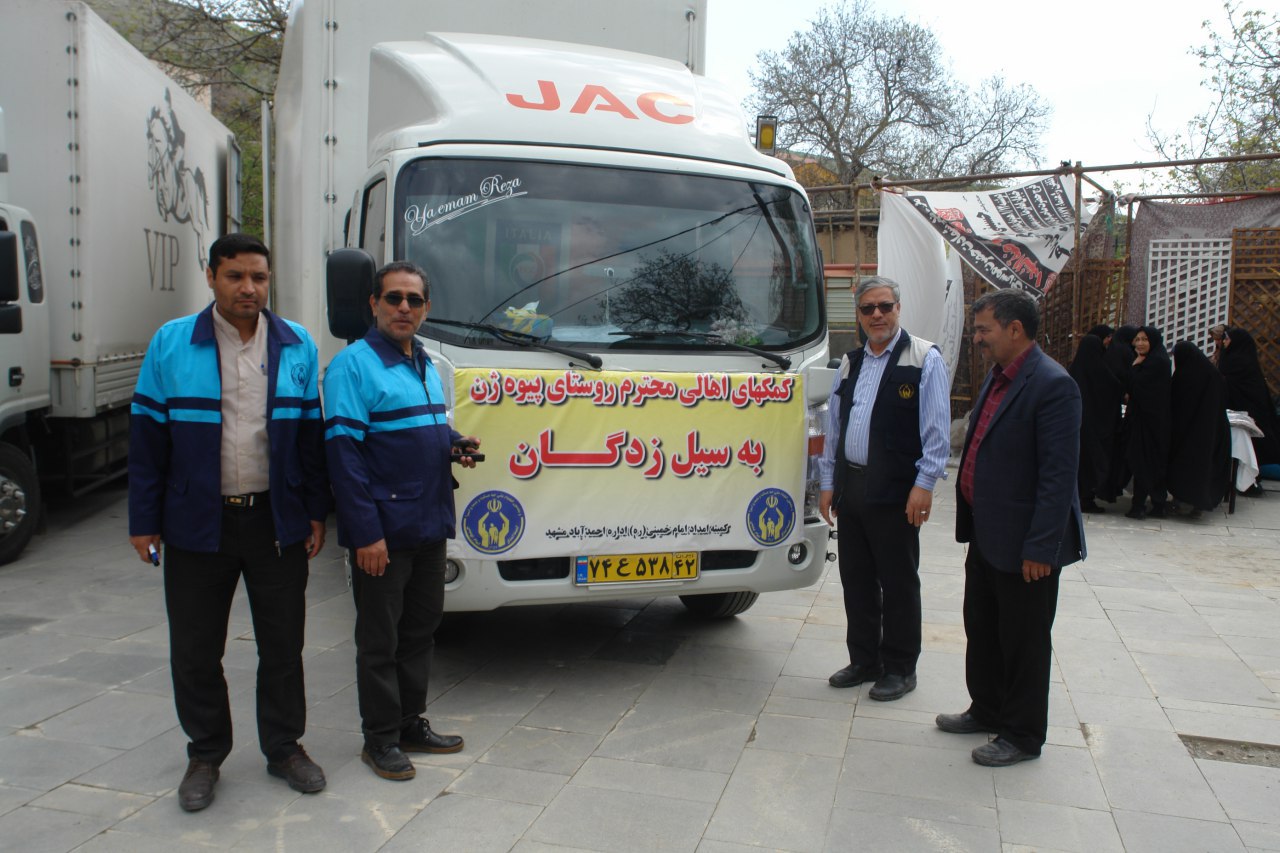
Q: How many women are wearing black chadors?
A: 6